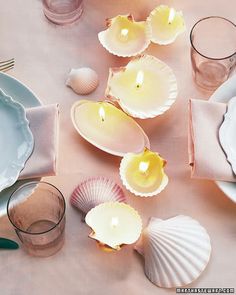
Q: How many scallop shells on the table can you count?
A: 8